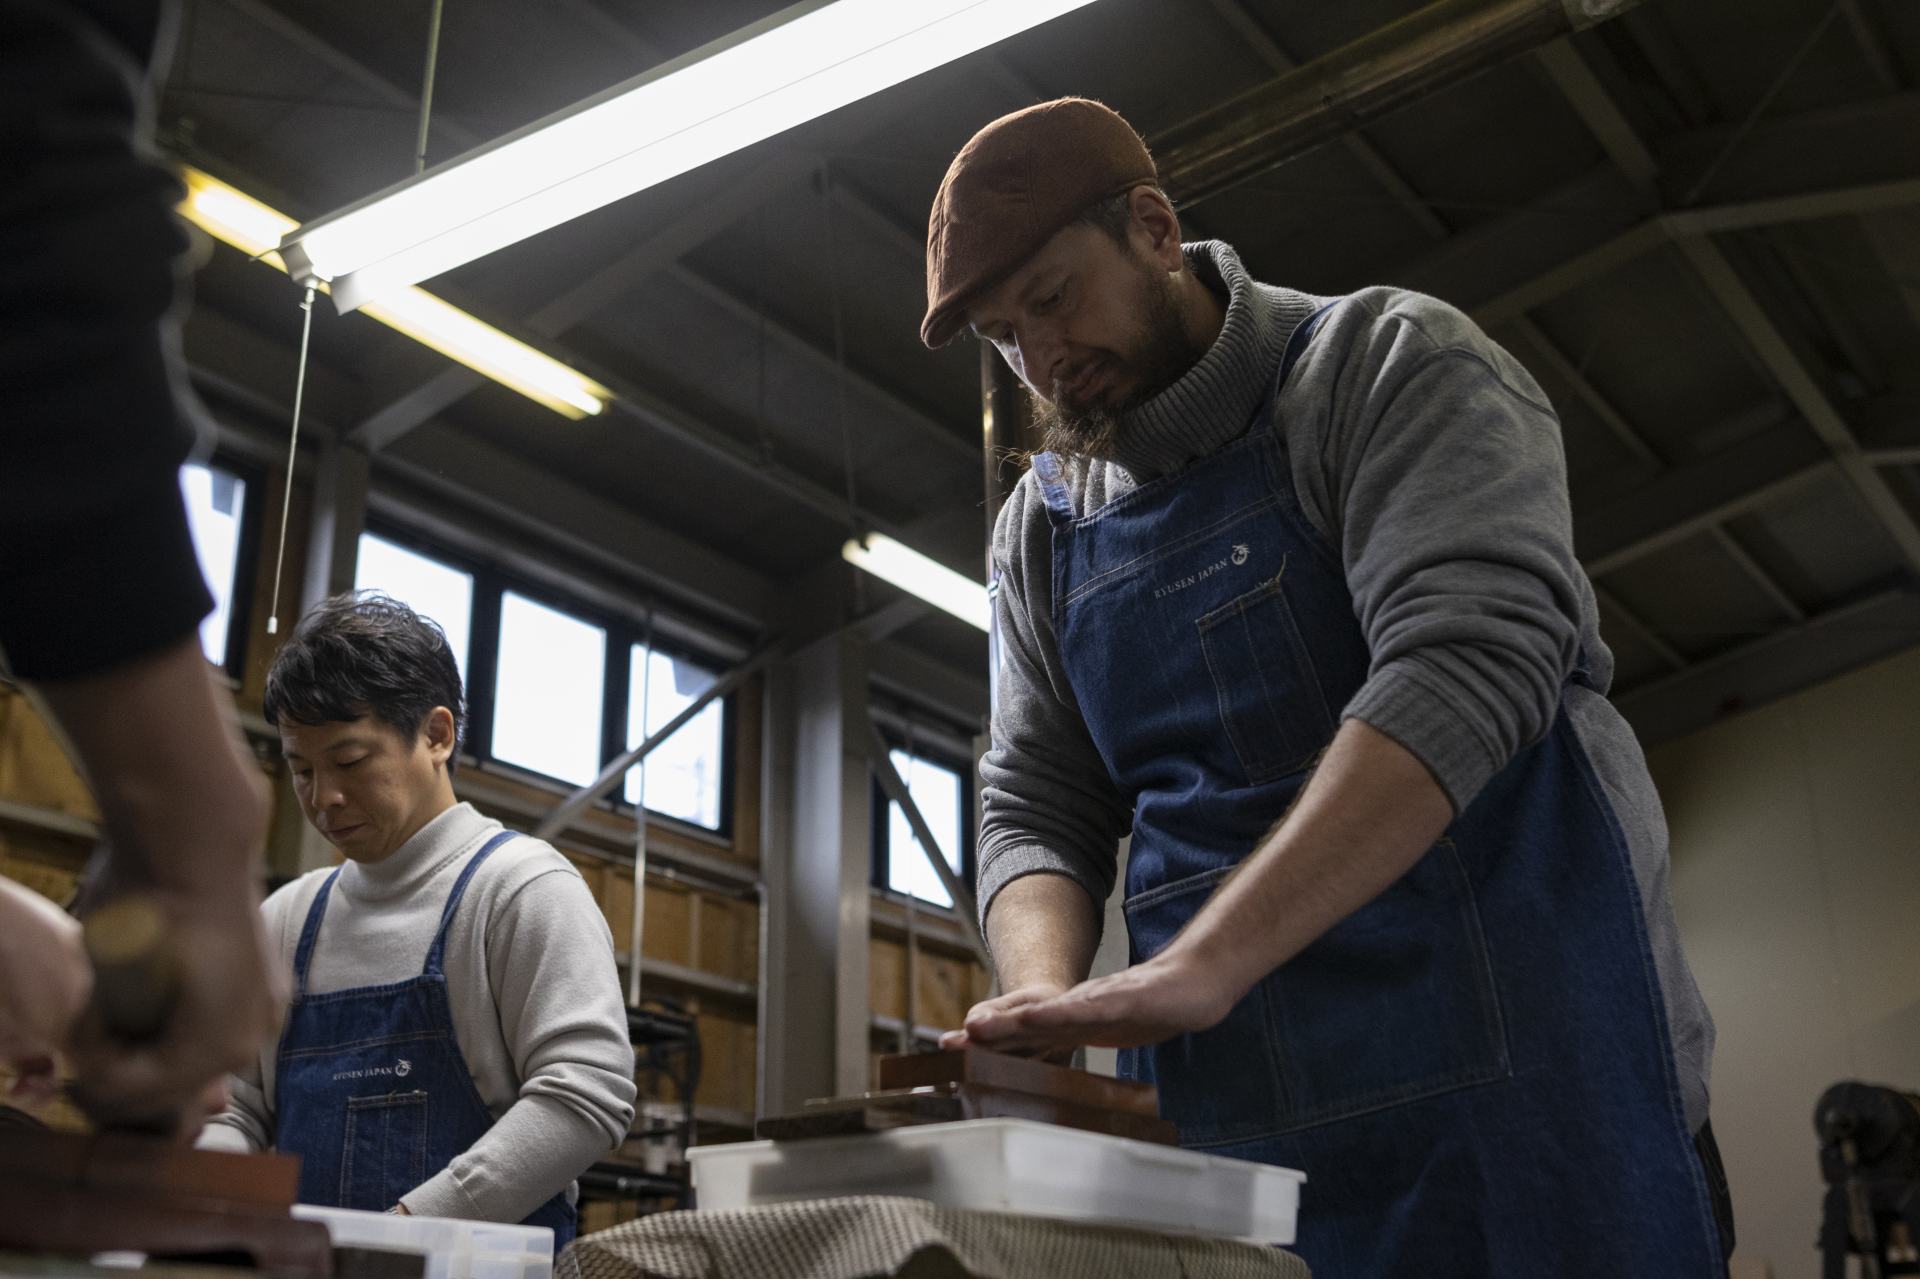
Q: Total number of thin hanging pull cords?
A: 1